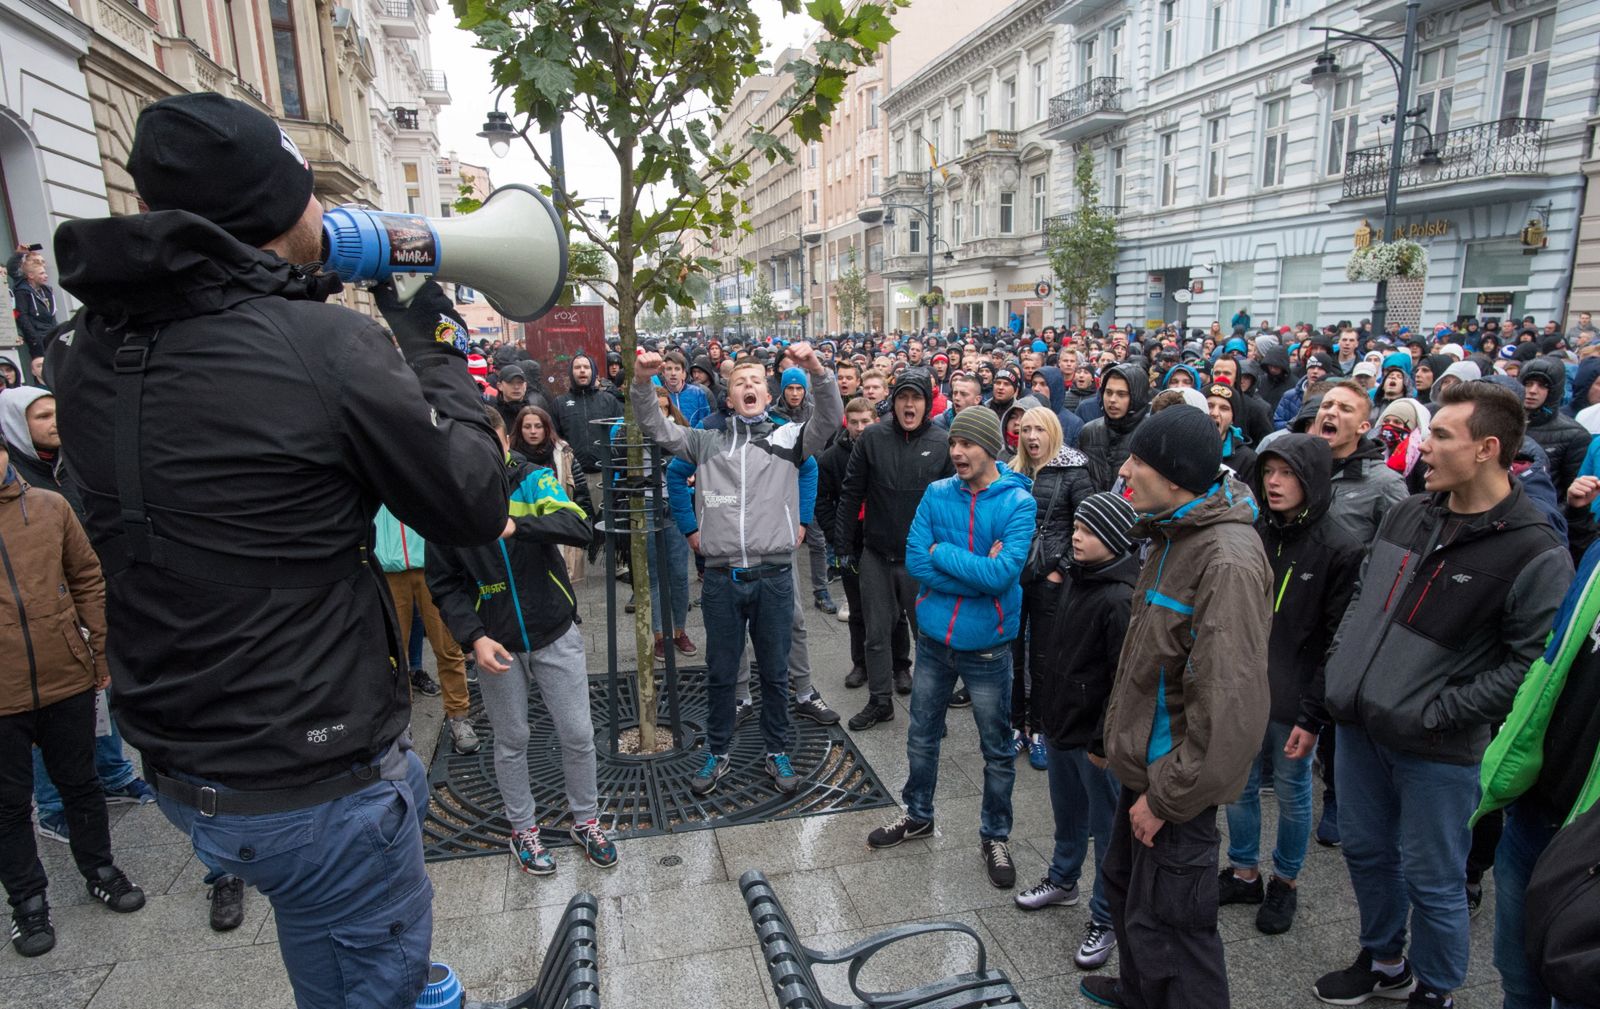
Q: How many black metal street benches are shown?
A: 2